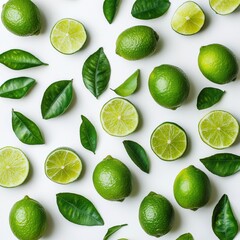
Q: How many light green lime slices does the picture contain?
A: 8